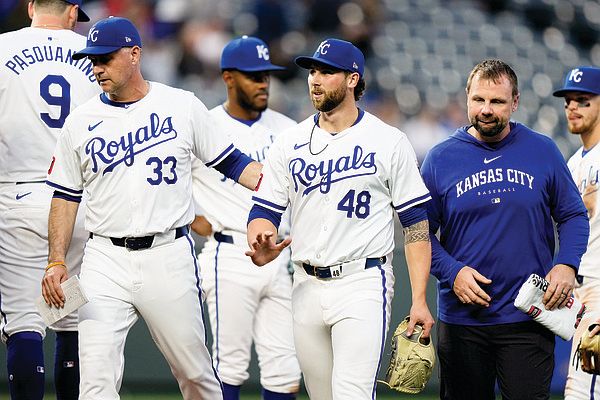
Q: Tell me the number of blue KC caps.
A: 4